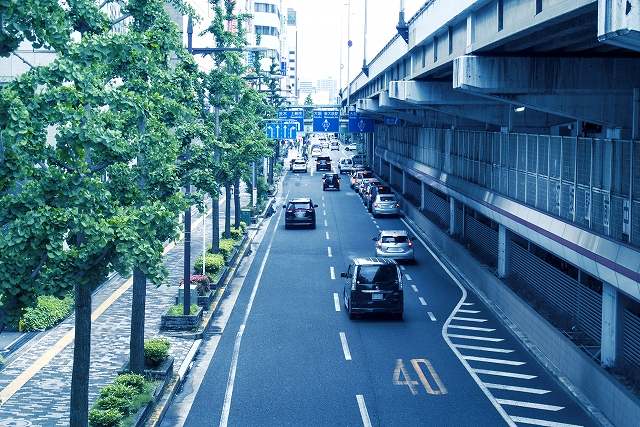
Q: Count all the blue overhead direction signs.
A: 4